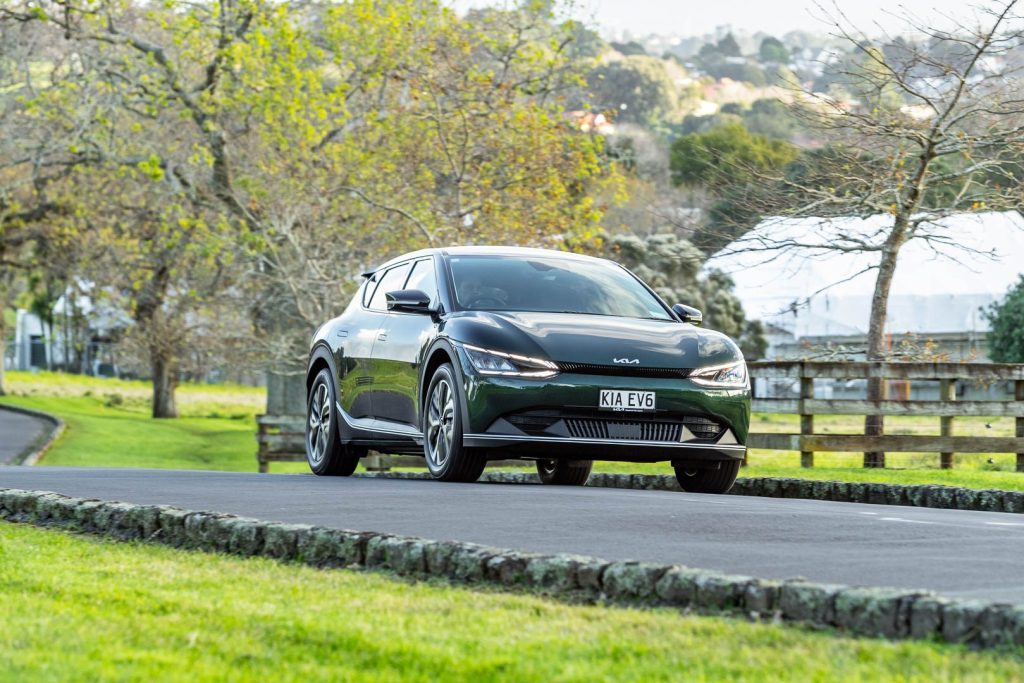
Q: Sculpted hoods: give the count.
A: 1